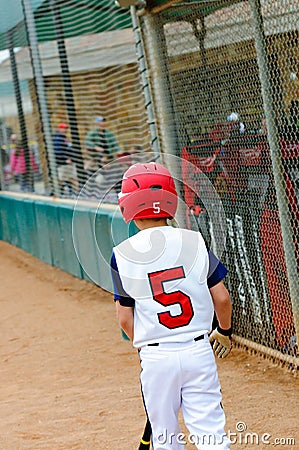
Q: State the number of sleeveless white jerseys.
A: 1